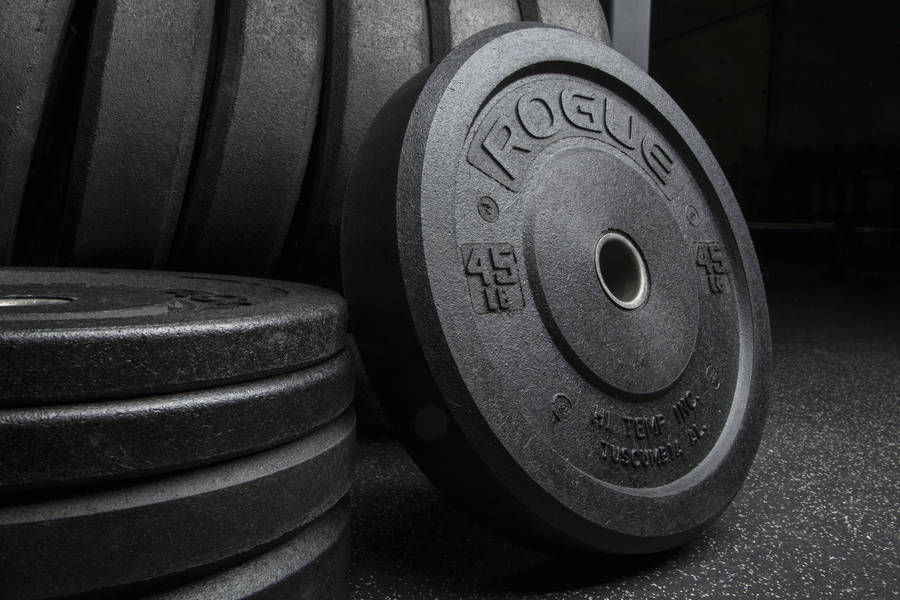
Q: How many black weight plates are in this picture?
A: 11